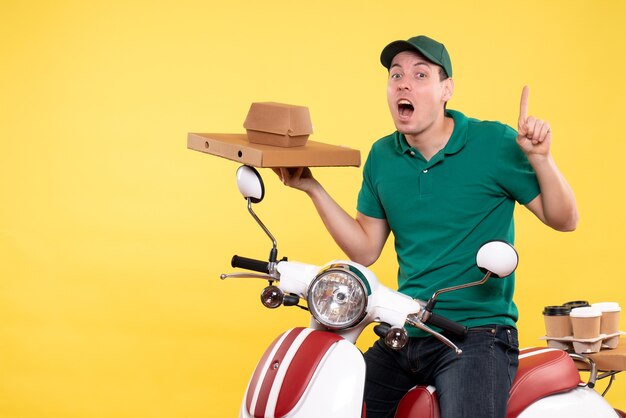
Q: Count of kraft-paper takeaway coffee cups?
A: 4